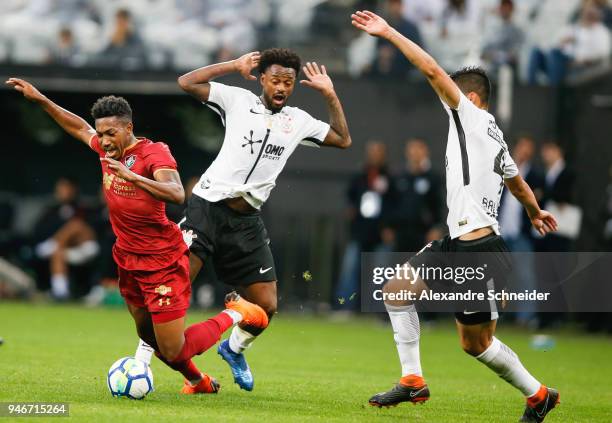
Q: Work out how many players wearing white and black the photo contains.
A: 2